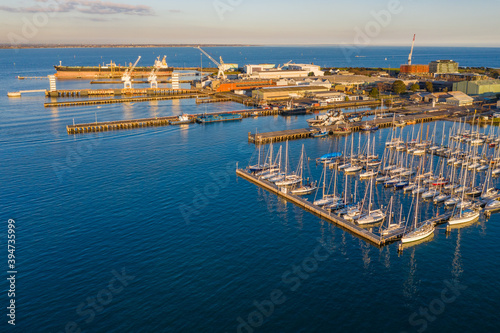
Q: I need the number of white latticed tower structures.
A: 2